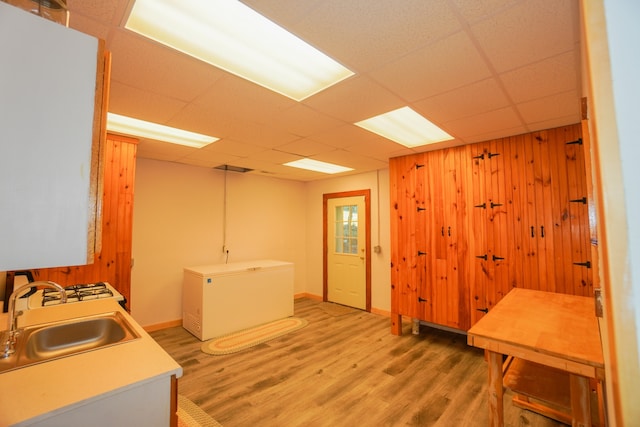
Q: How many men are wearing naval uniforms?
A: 0